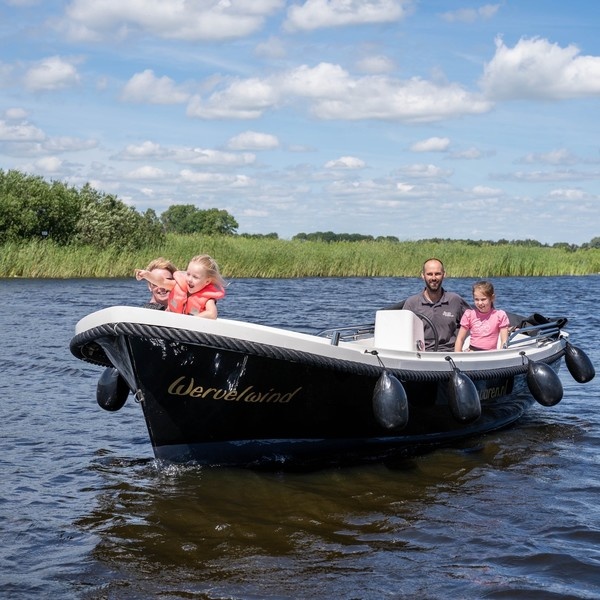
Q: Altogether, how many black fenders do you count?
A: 5